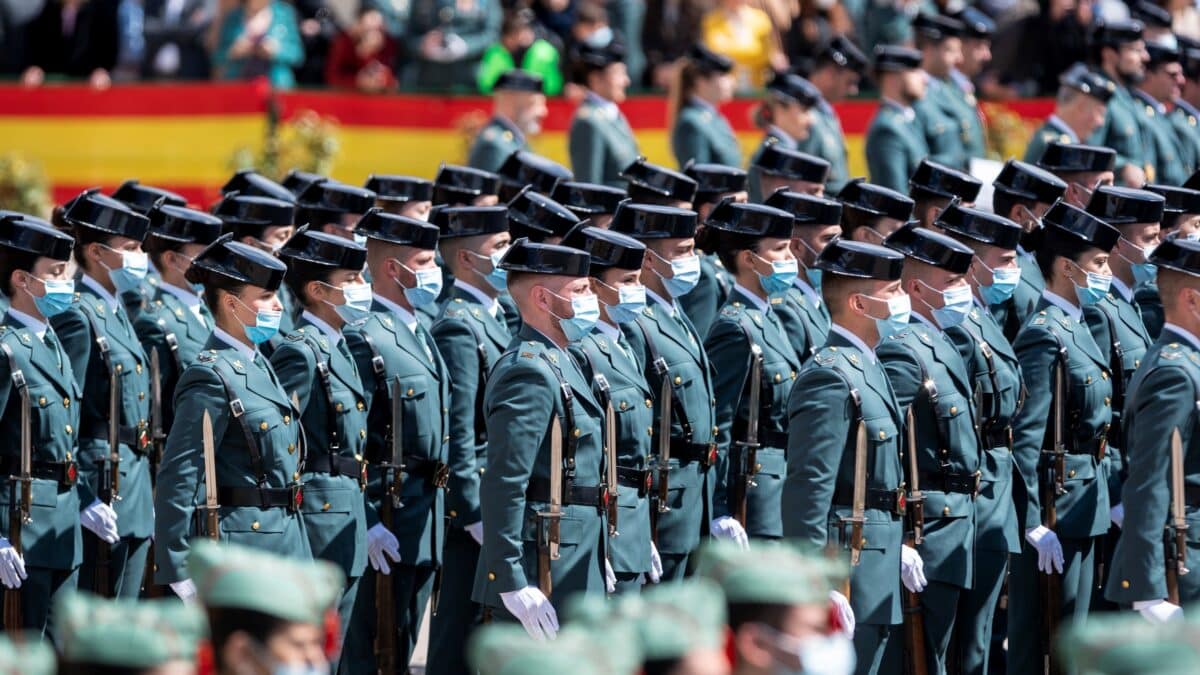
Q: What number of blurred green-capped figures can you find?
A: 7